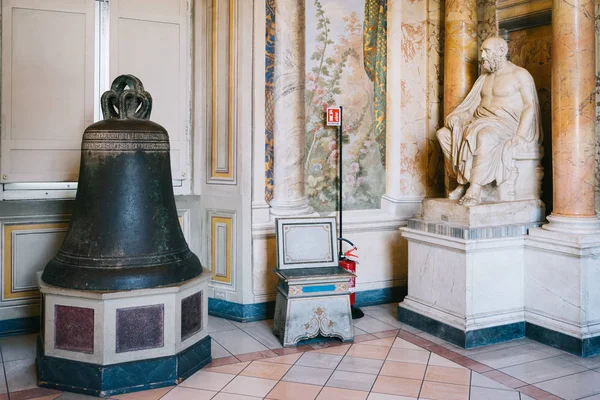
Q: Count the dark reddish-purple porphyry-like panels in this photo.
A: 3